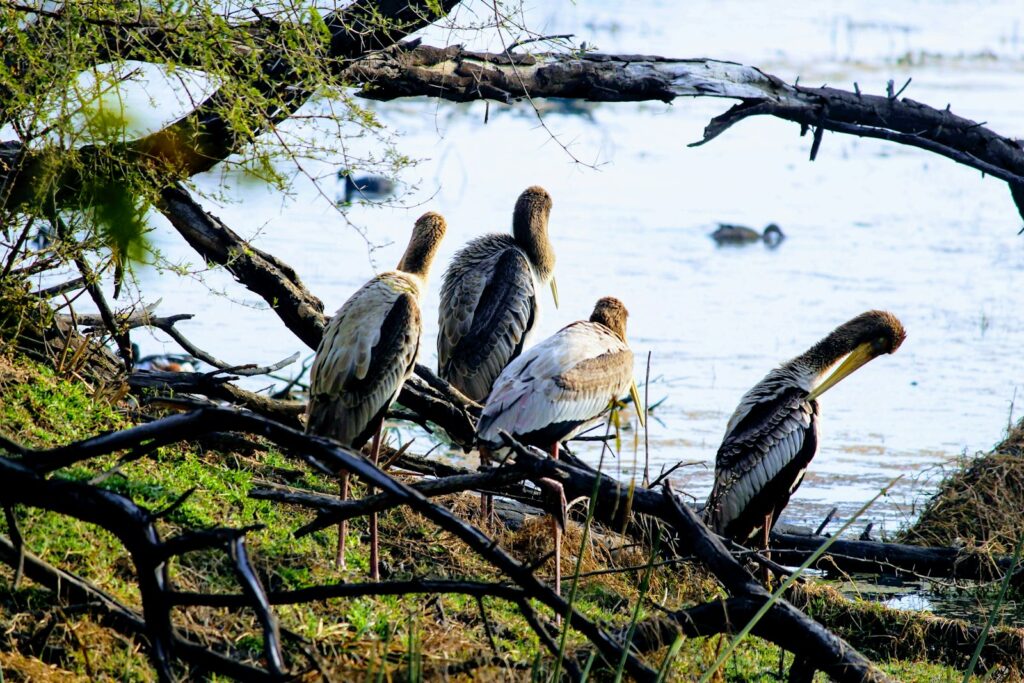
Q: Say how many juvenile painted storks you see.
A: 4